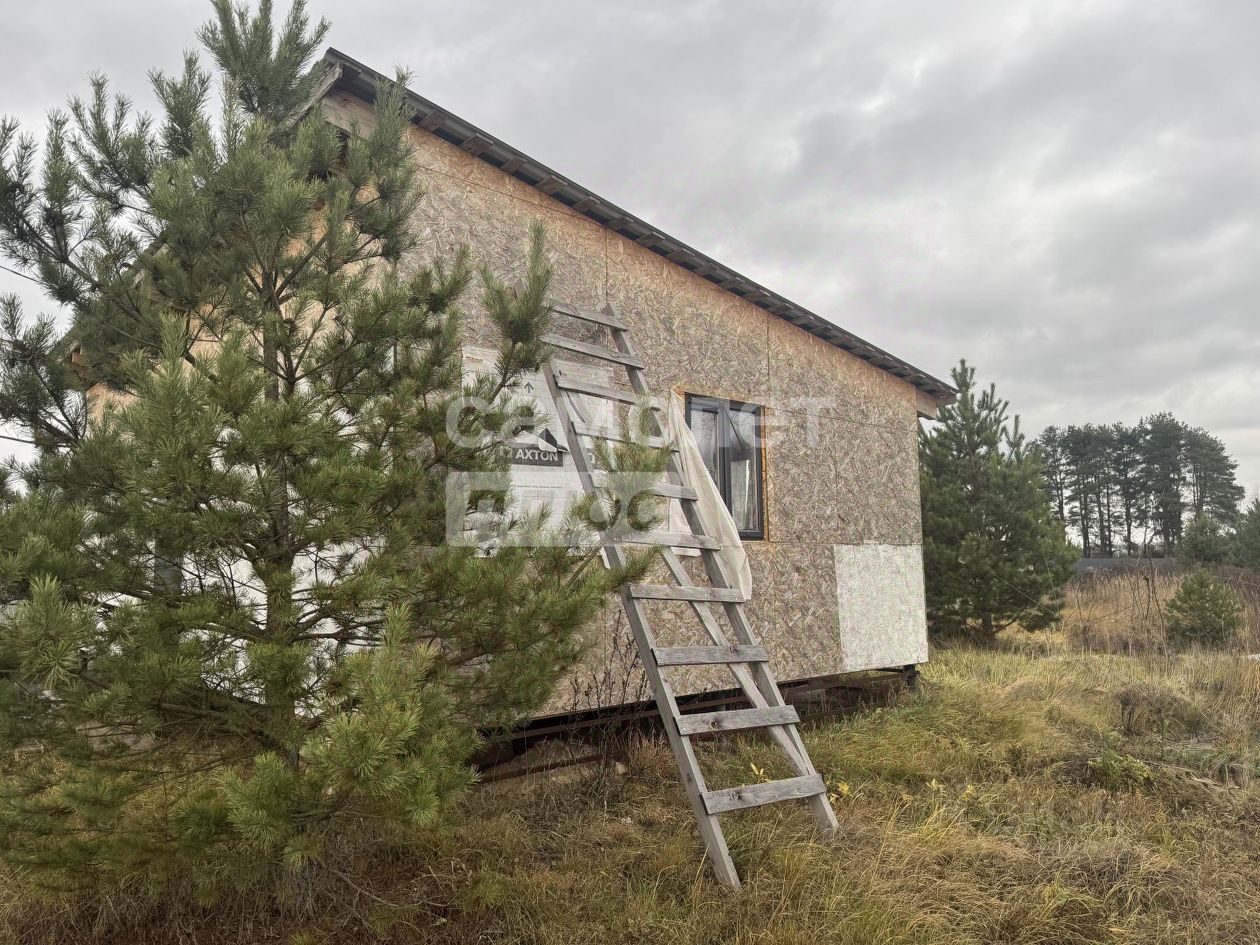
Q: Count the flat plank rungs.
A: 10